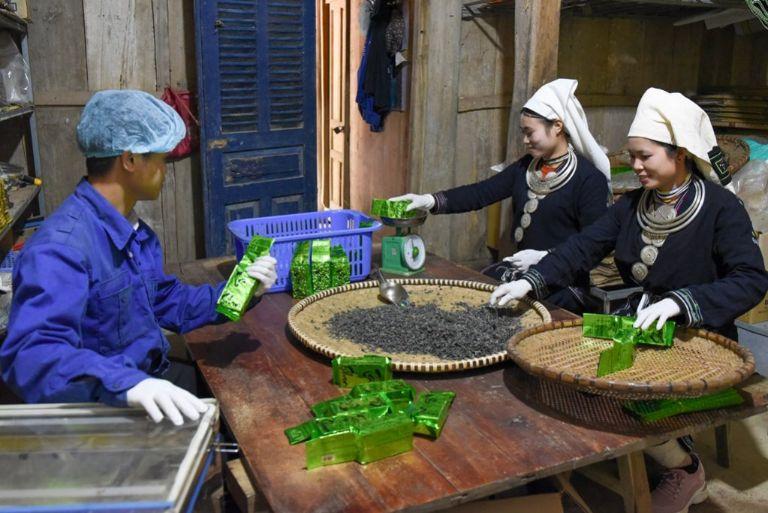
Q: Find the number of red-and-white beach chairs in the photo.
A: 0